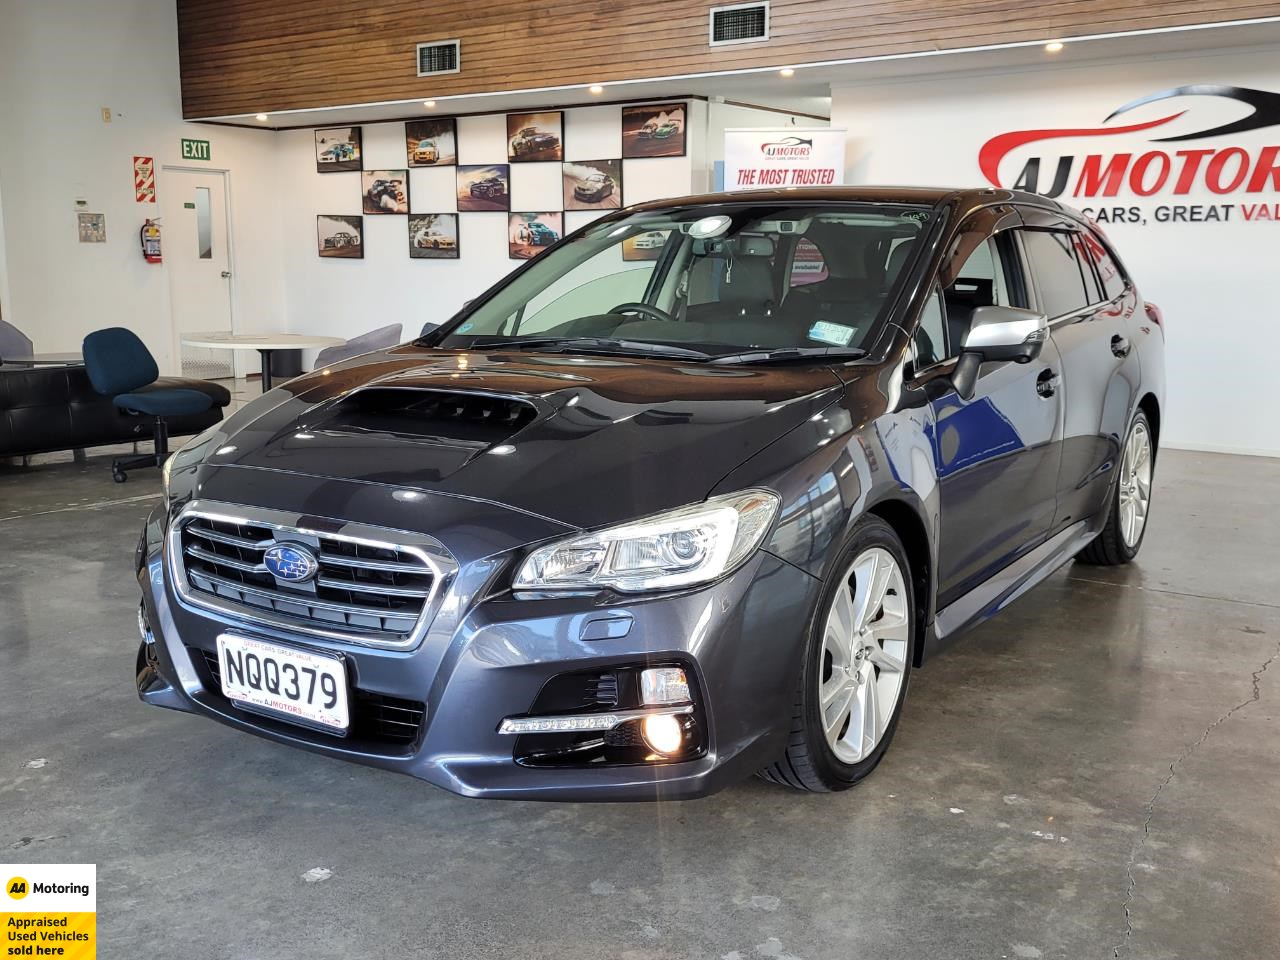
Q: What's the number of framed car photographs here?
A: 11